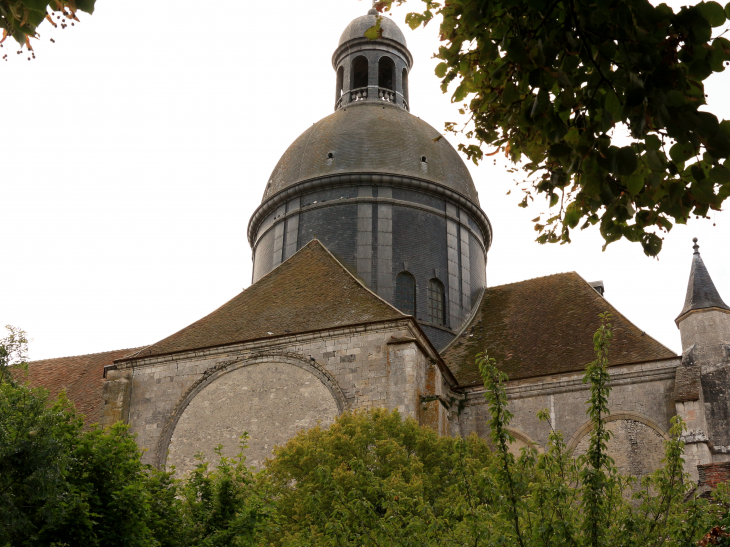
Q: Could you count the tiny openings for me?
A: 2